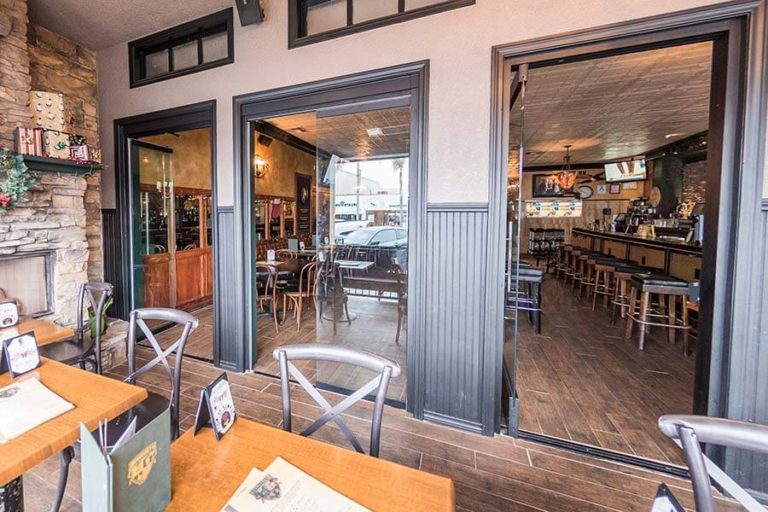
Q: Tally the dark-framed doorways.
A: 3